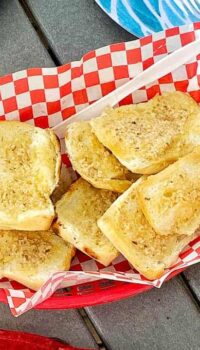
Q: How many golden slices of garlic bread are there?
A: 7